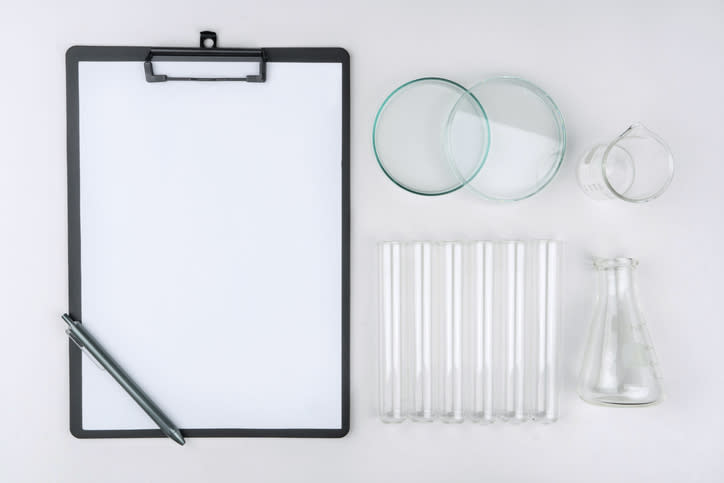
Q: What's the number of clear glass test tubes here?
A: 6